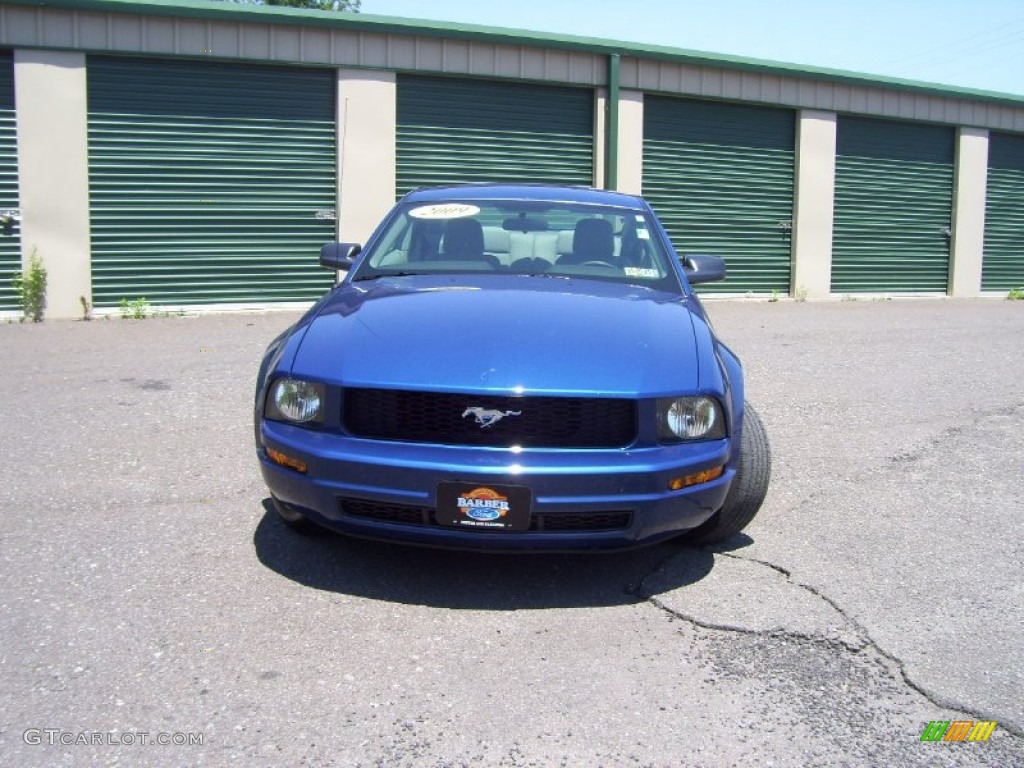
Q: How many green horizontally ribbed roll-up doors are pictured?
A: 6